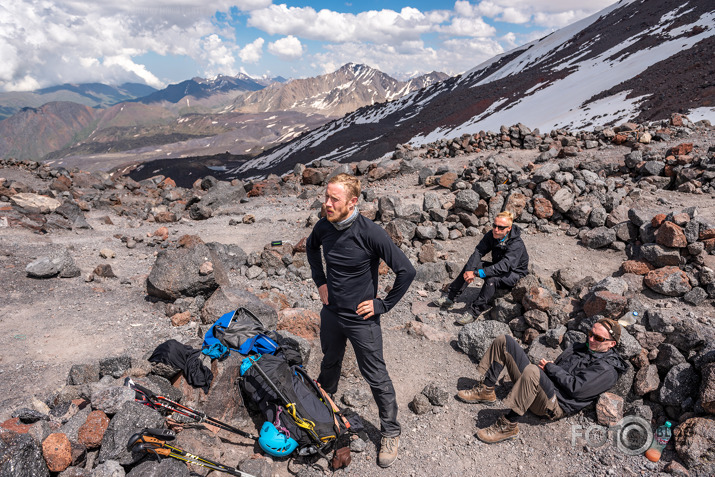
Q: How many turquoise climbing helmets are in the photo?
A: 1